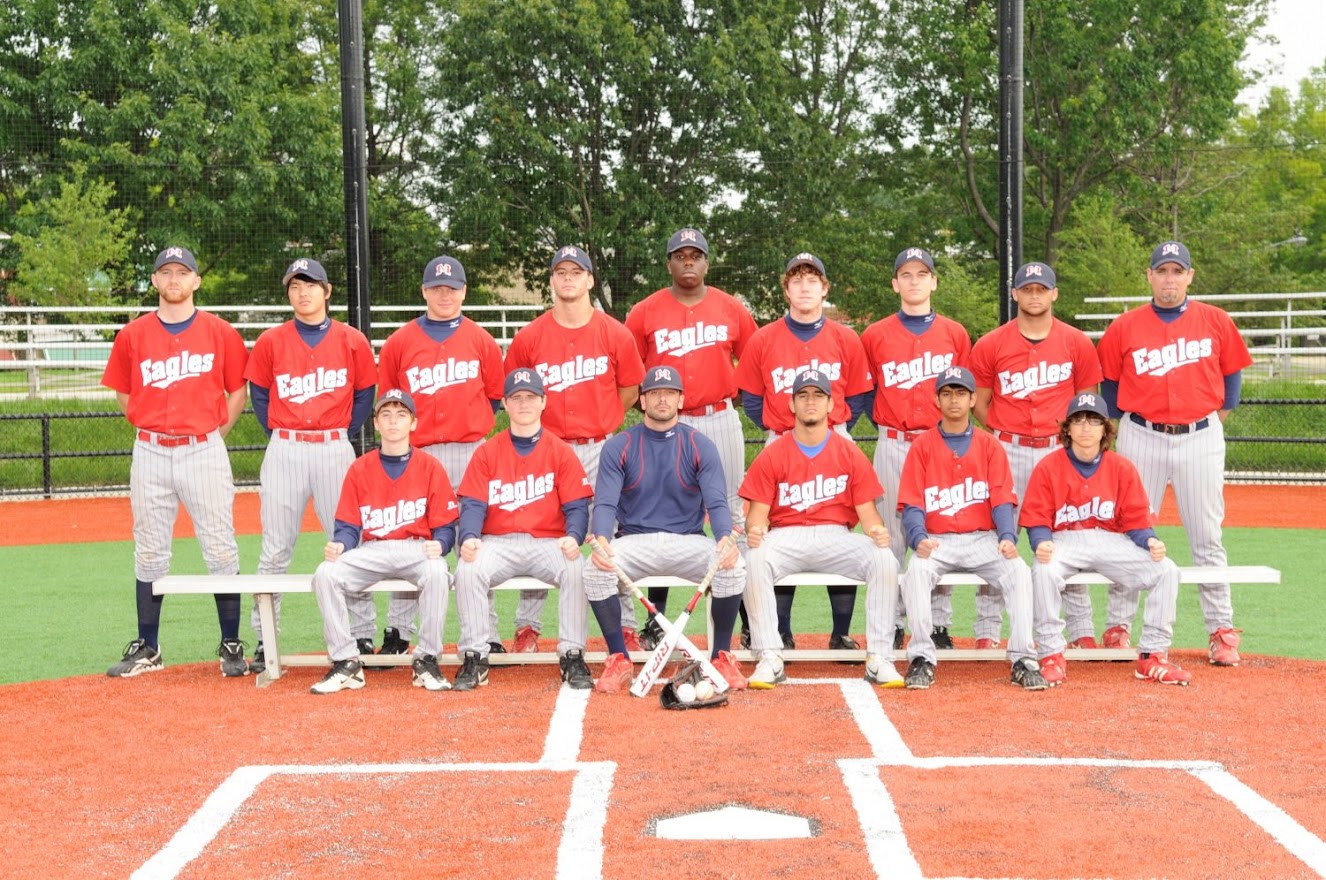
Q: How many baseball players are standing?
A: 9